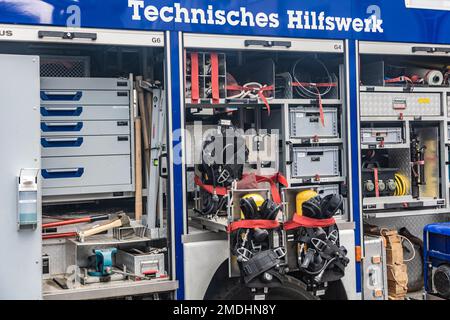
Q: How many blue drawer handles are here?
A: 5